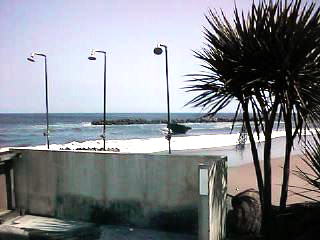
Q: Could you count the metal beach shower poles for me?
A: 3